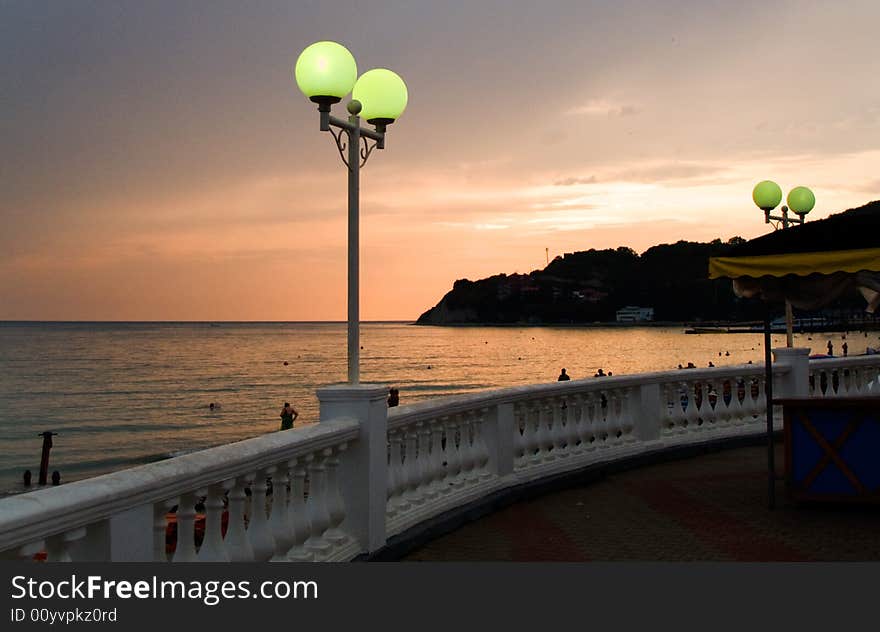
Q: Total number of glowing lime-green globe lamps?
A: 4